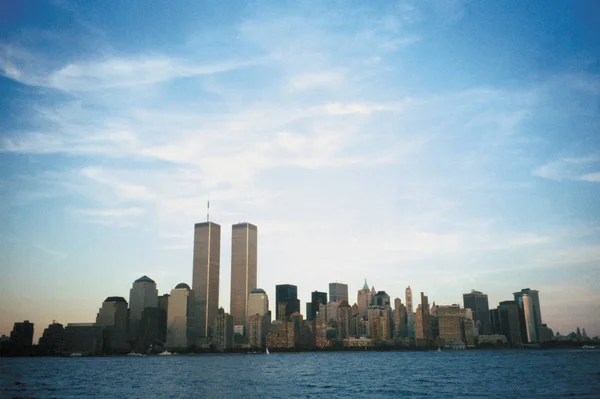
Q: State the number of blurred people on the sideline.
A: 0